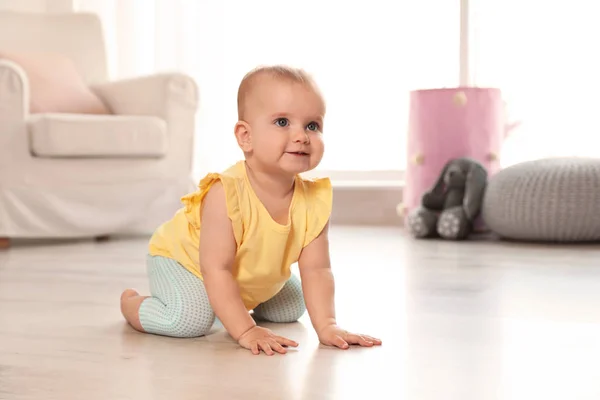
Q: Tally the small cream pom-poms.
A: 4